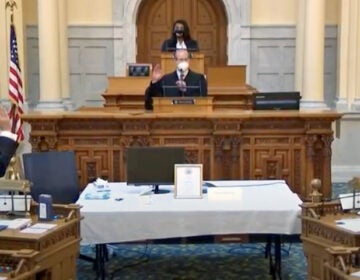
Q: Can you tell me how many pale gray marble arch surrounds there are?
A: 1